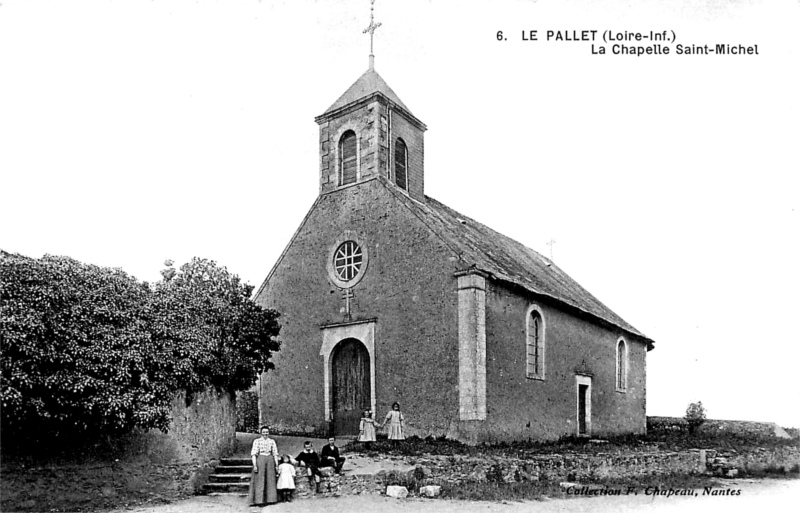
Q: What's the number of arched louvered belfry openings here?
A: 2